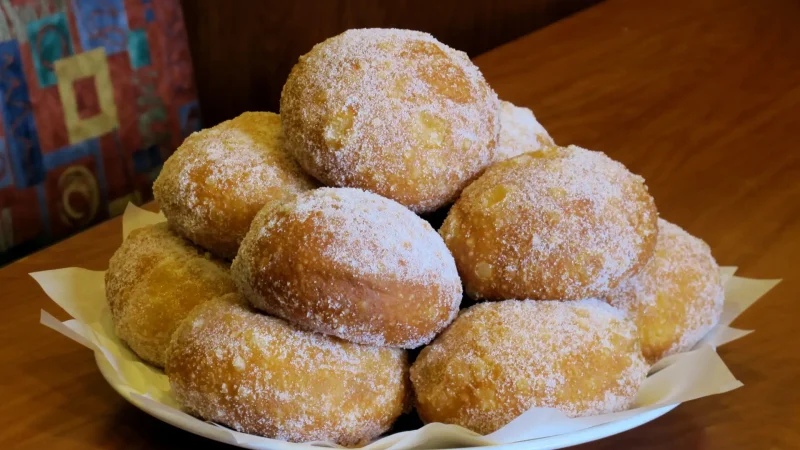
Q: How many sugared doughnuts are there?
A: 9